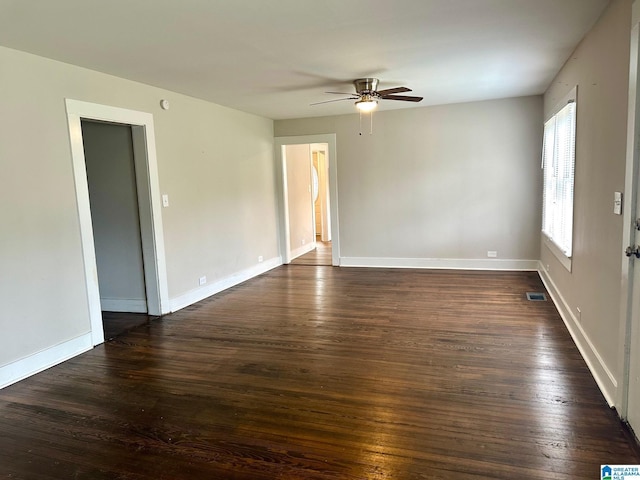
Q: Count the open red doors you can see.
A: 0